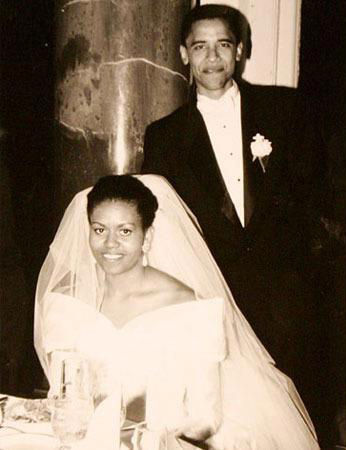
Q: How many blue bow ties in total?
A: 0